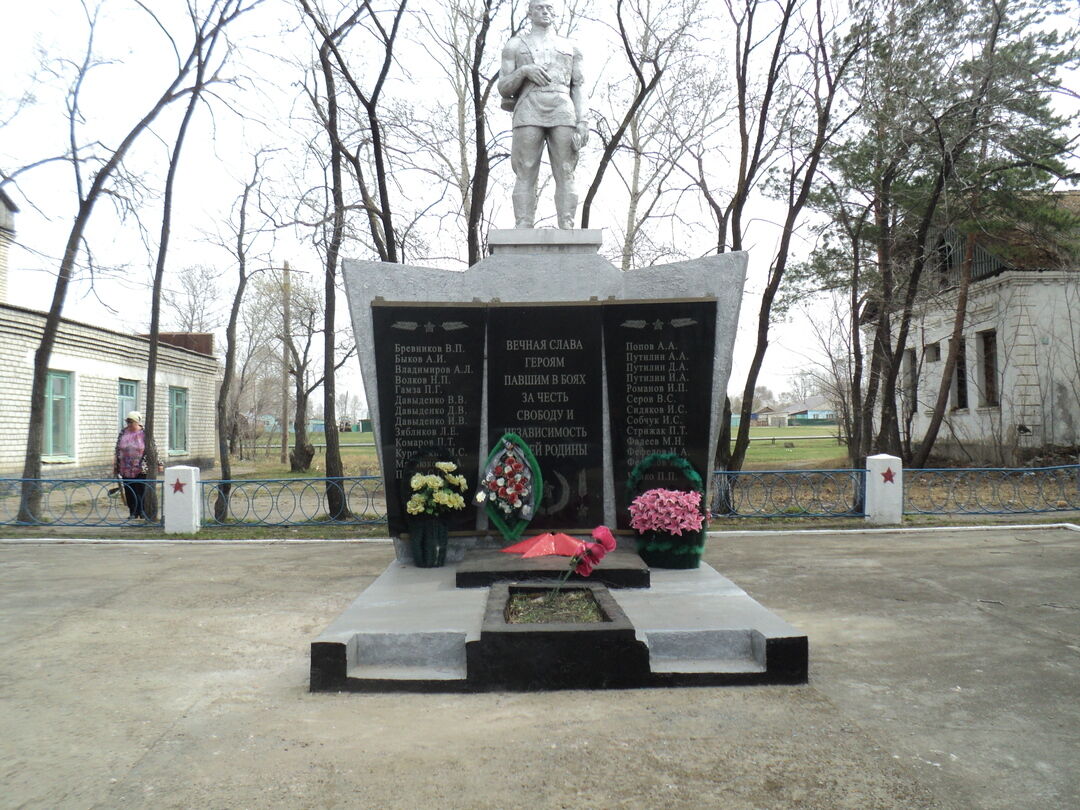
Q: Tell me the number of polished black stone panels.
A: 3